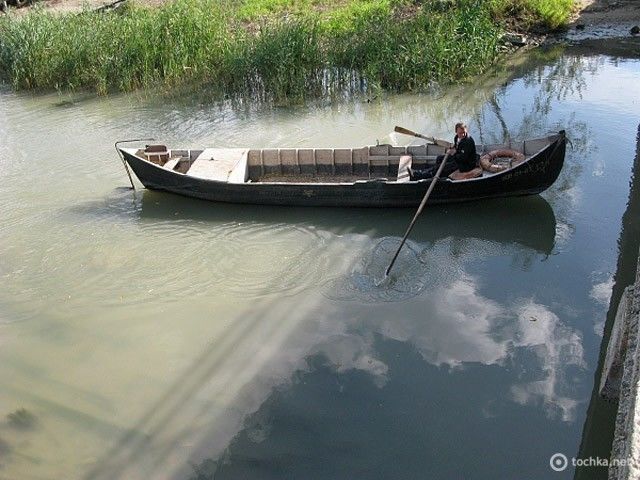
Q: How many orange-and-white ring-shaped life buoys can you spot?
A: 2